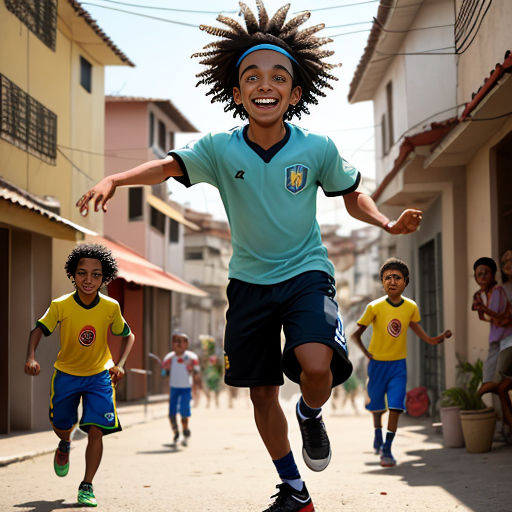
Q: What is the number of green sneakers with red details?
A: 1